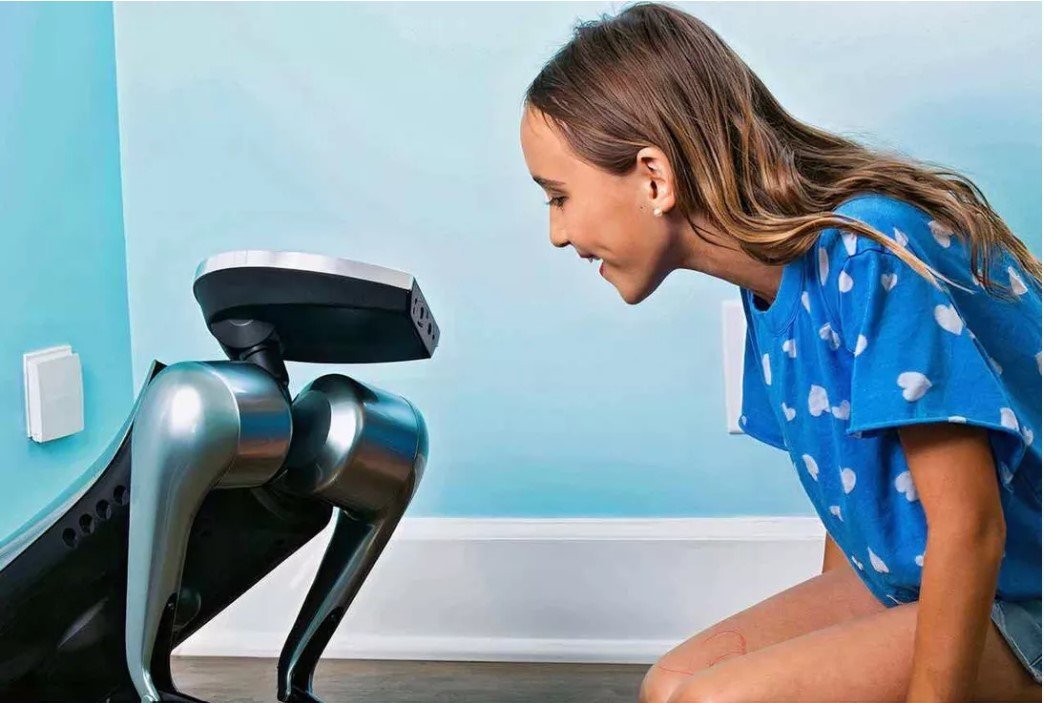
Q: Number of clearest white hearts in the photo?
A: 2